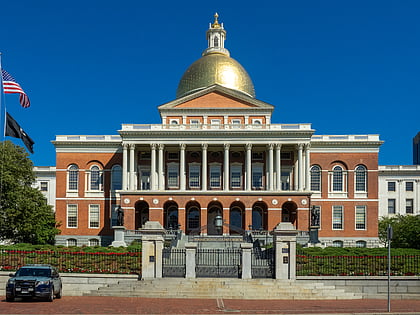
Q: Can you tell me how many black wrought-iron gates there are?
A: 3